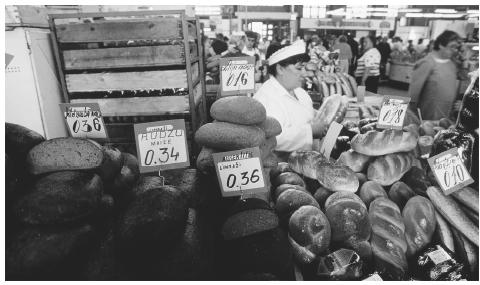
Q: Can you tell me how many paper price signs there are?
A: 6